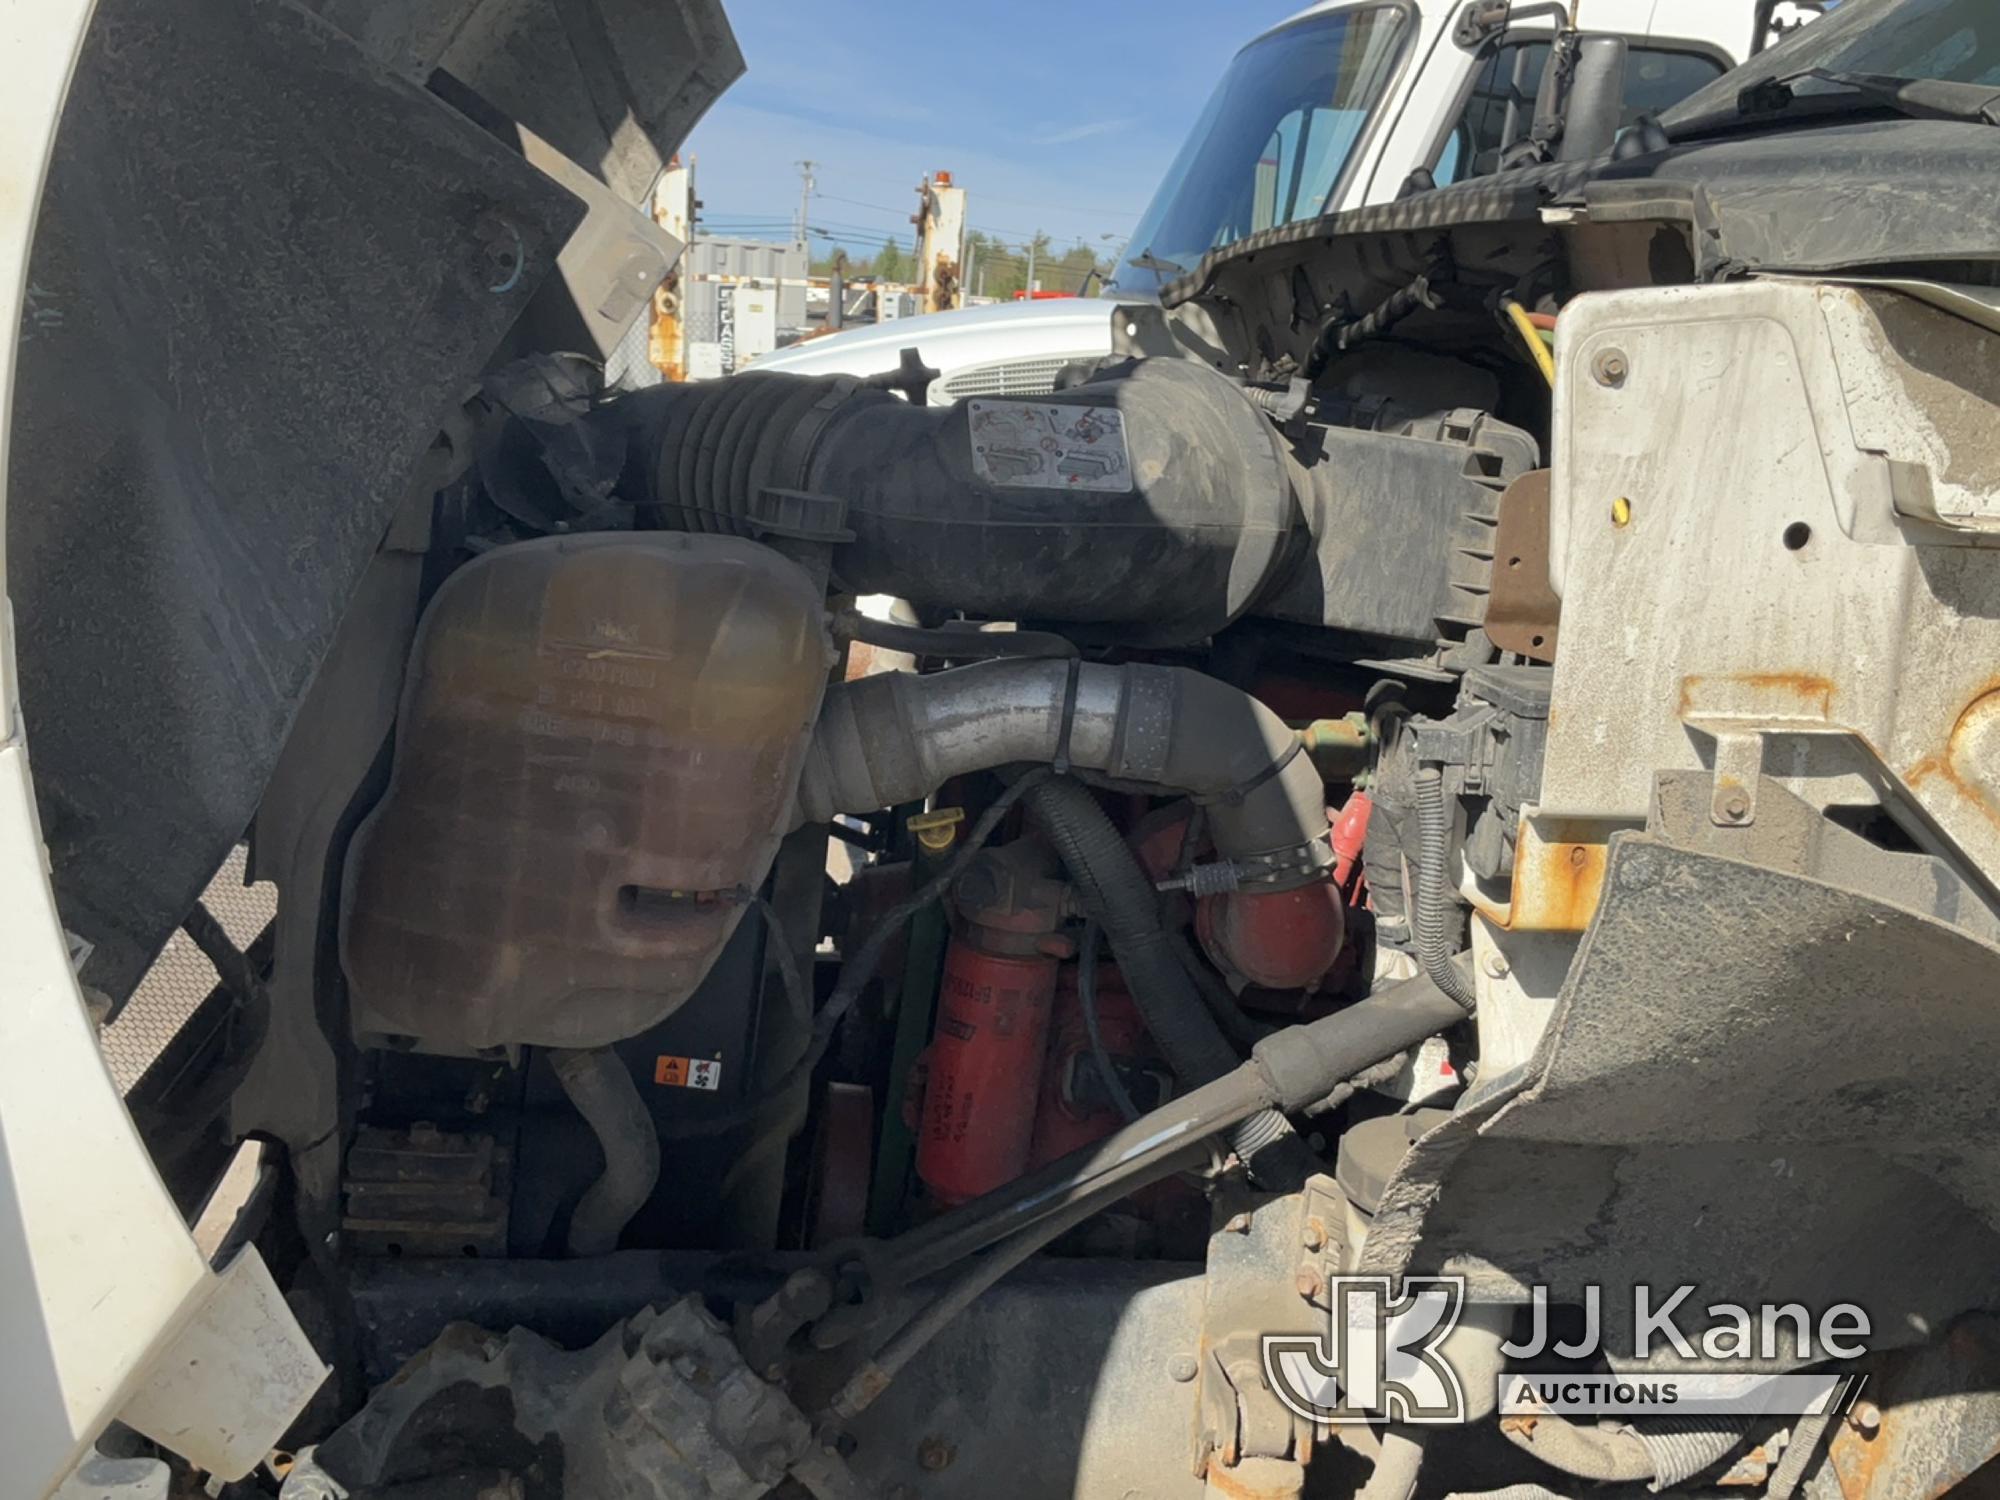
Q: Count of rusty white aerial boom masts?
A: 2